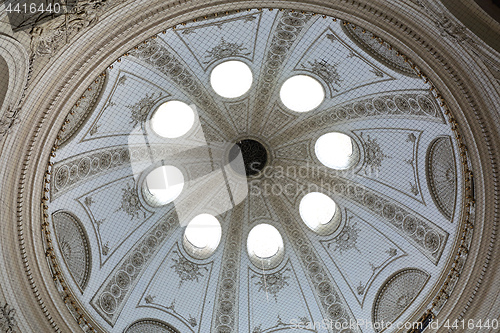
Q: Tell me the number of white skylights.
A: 8